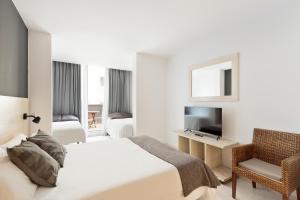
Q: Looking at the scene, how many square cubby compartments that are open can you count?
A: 3